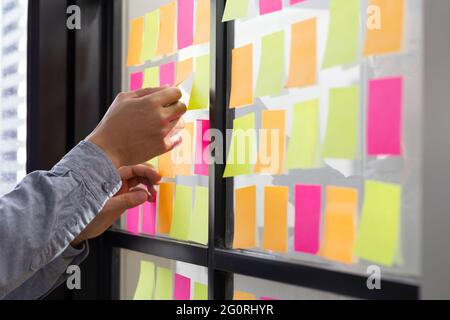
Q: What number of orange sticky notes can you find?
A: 15